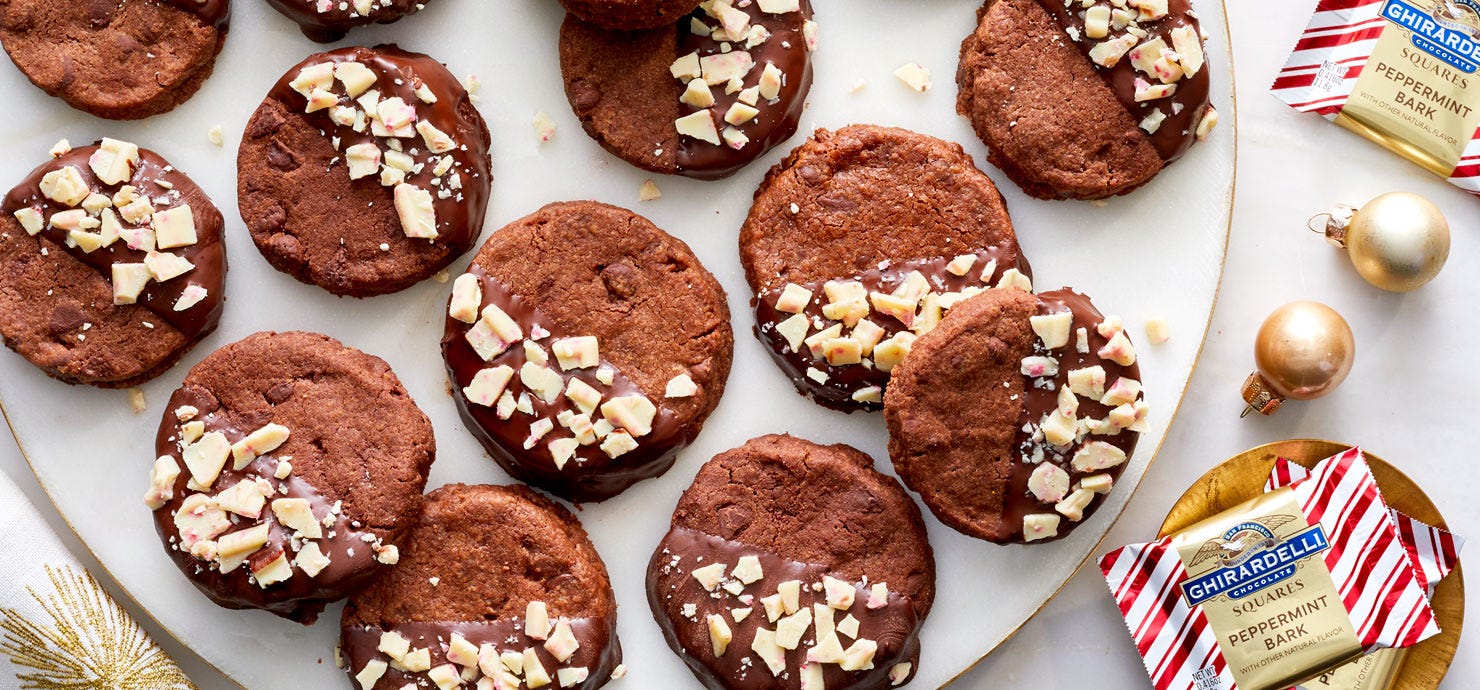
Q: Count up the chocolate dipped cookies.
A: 13